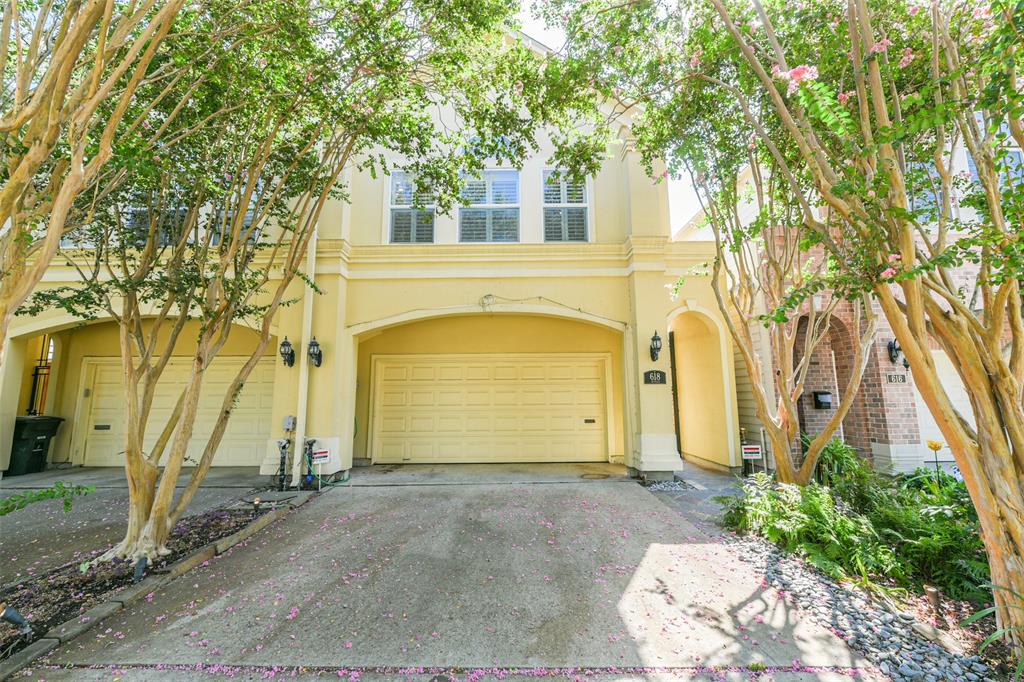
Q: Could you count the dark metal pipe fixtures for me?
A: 2